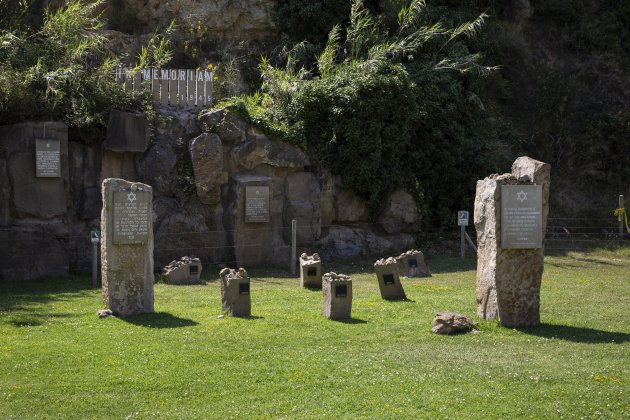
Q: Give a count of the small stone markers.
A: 6